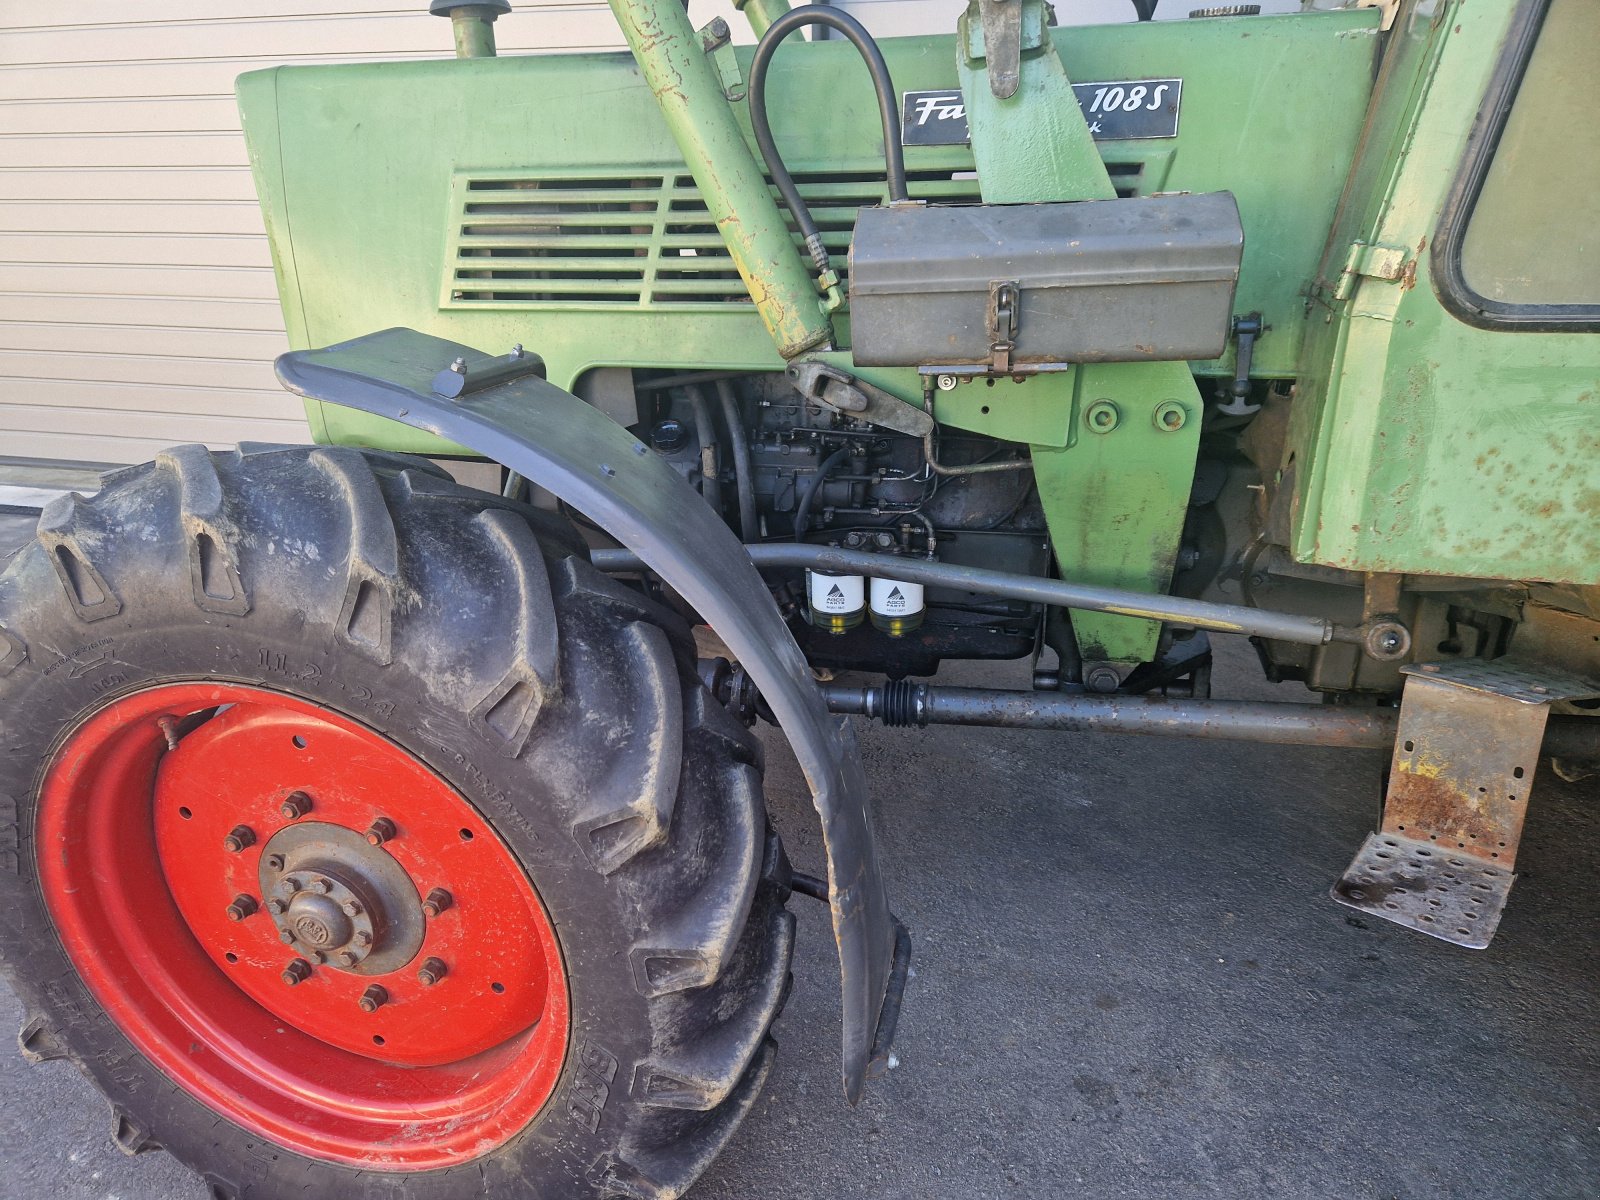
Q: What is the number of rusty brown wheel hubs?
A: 1